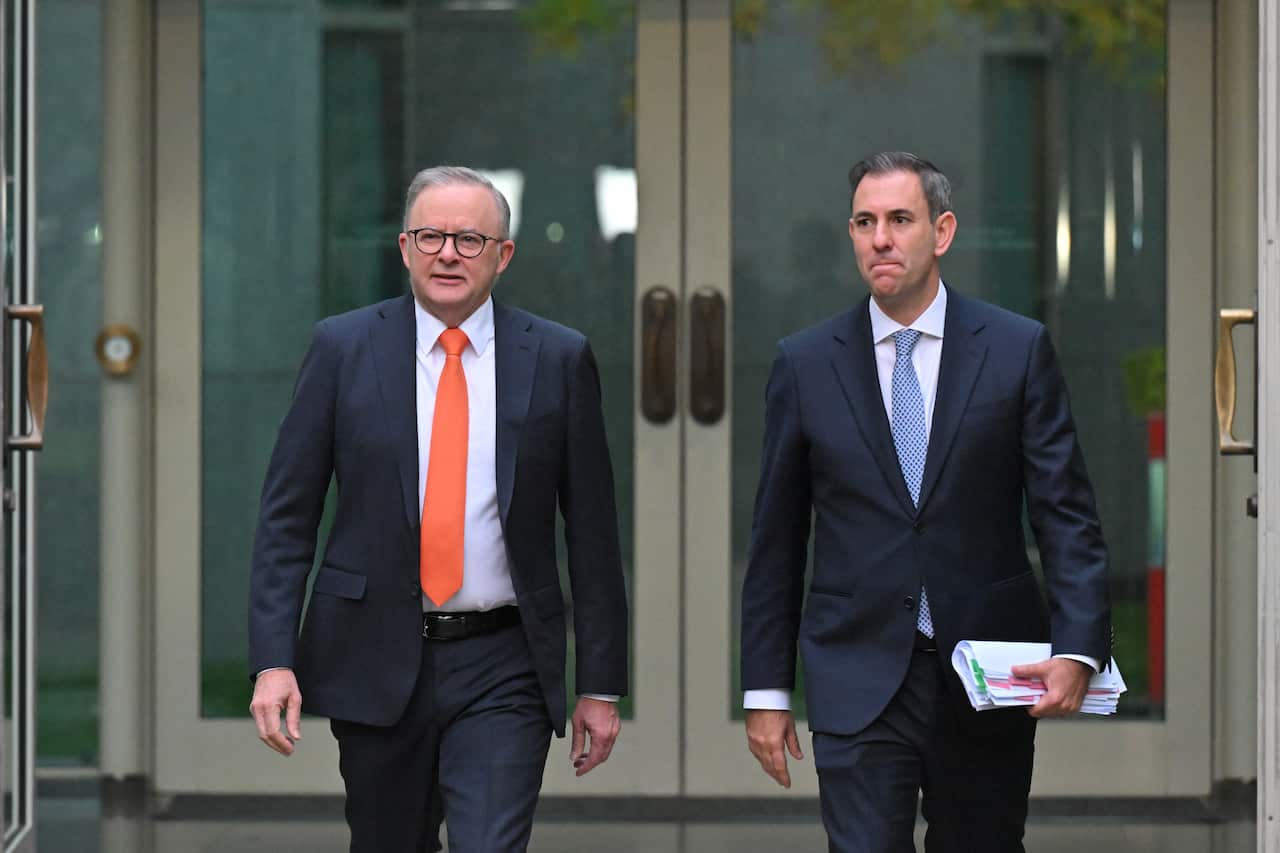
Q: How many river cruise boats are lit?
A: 0